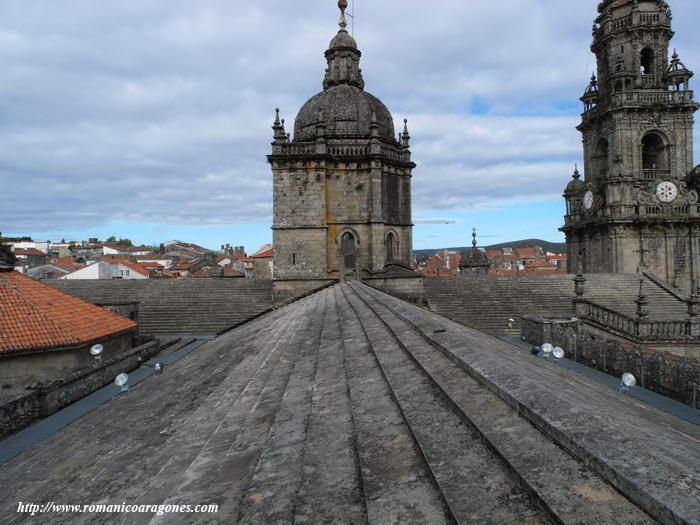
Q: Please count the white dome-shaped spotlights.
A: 5